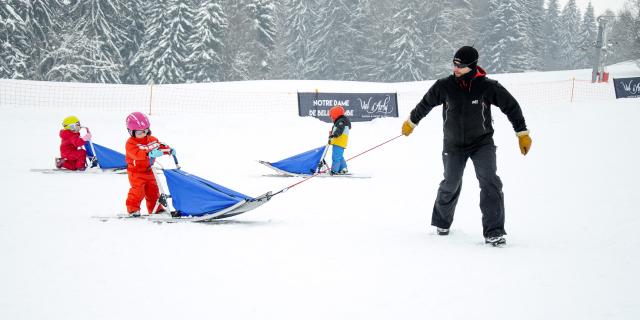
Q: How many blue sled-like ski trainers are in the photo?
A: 3